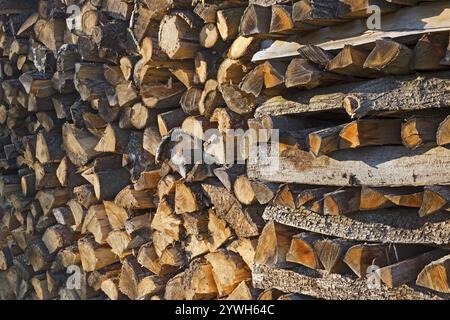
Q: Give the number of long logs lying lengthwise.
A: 5